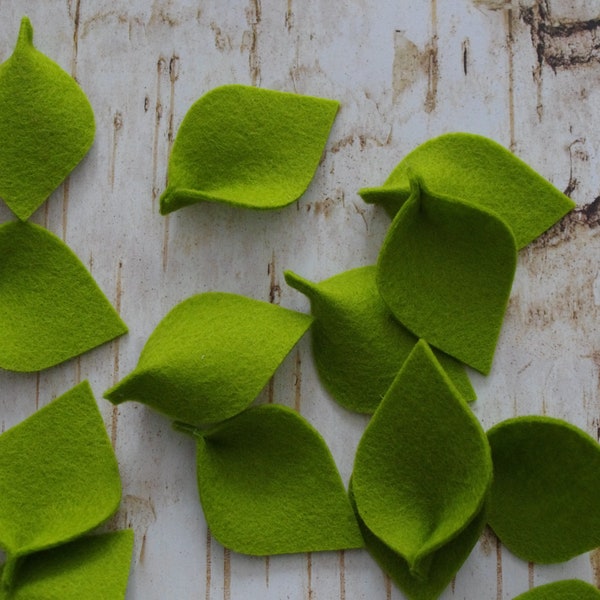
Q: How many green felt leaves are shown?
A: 14